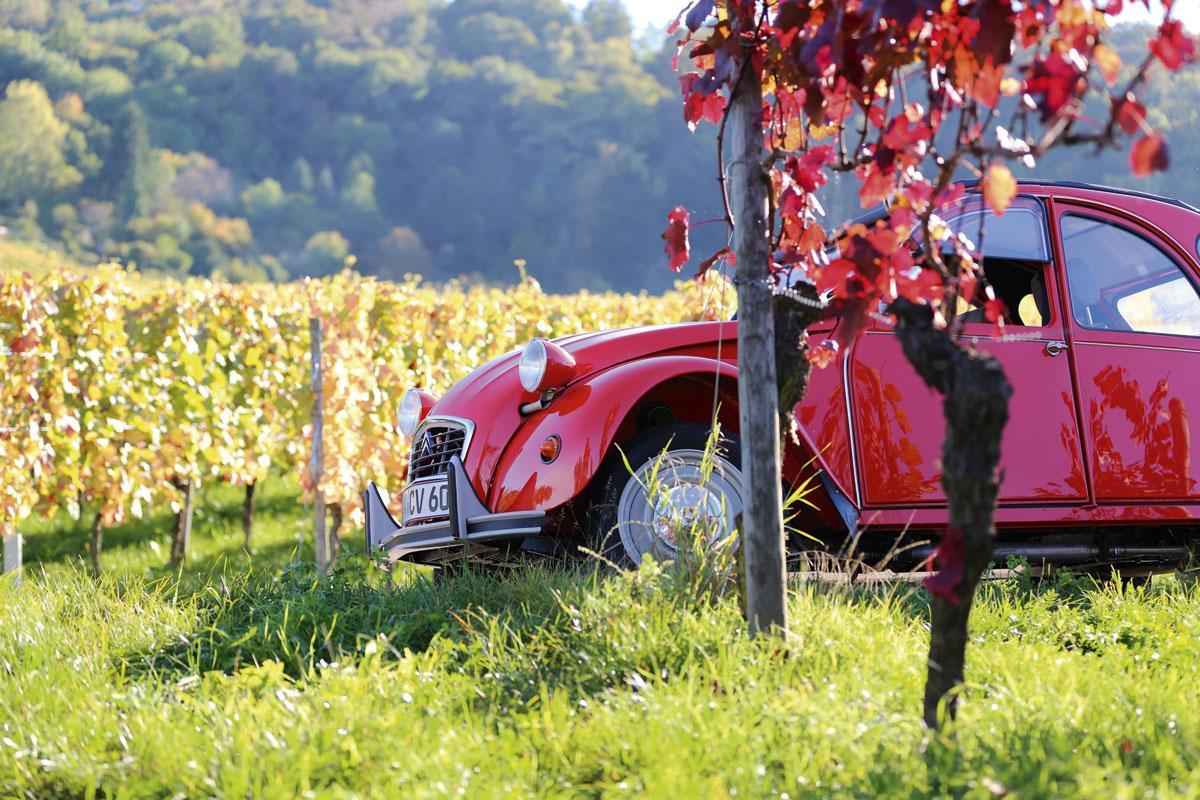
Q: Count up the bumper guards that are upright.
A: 2